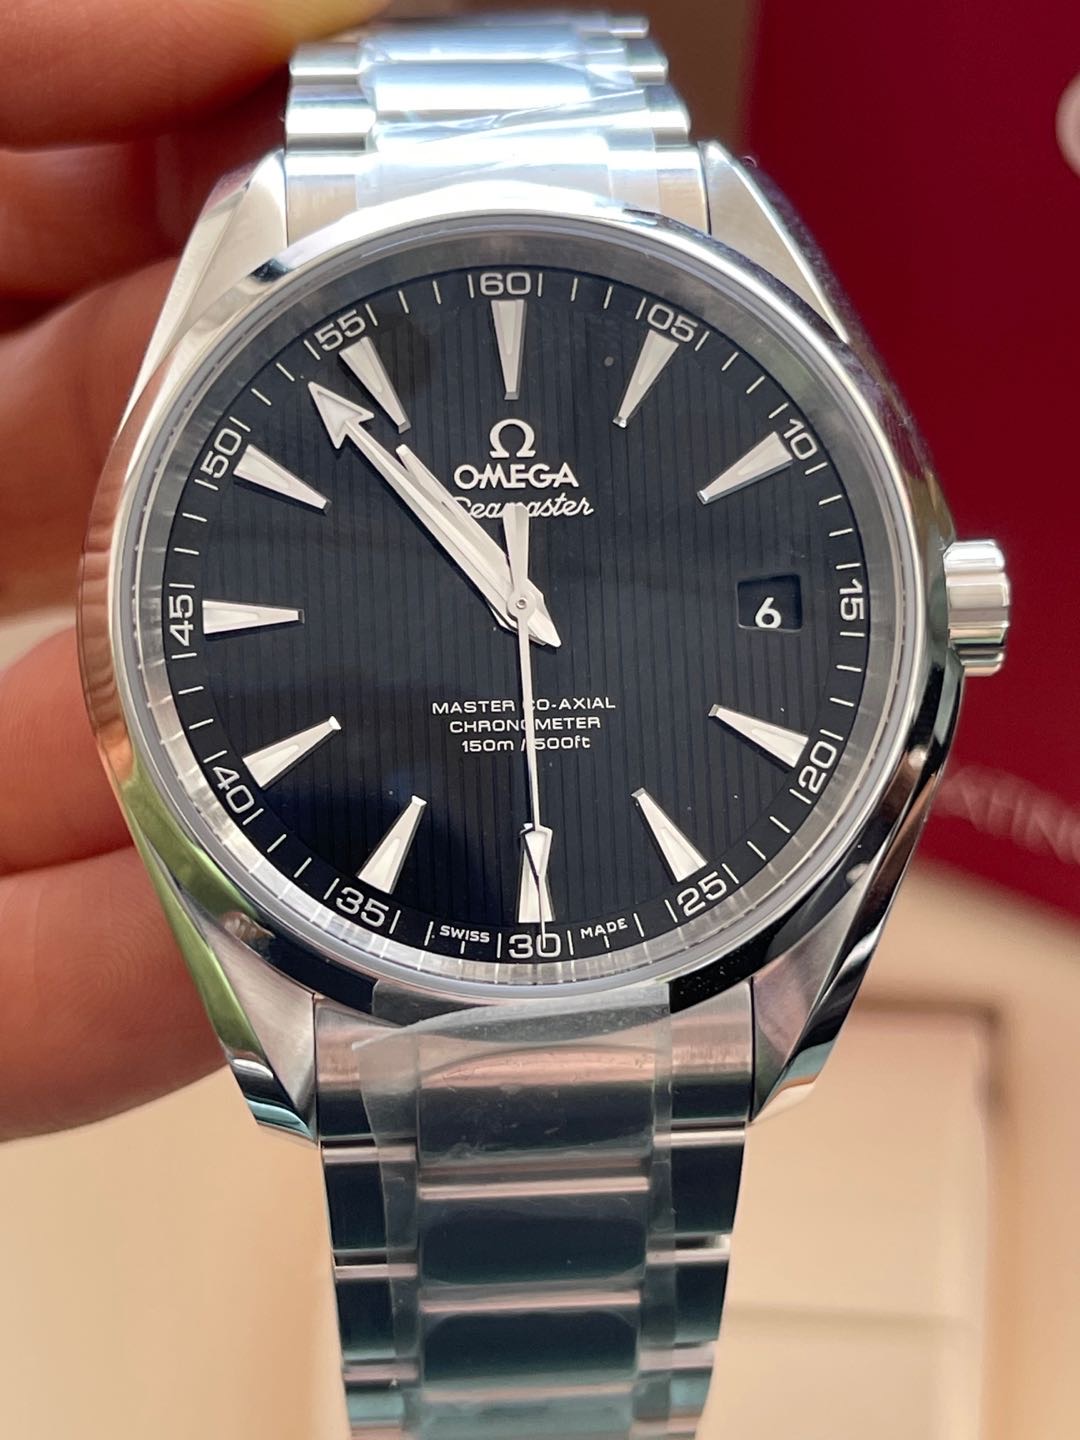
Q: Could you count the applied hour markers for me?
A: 11